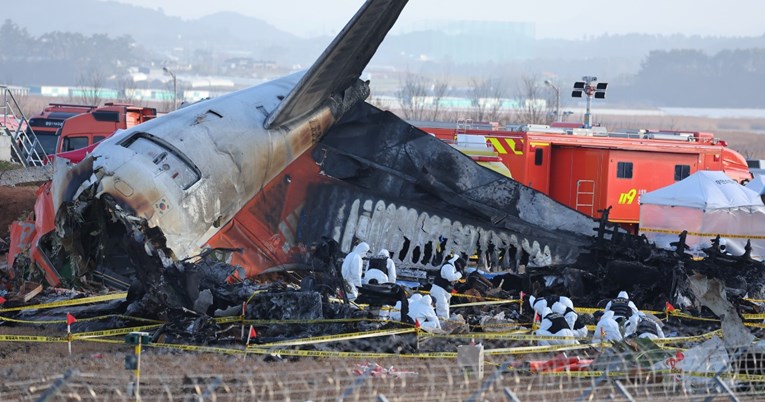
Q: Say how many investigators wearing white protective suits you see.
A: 11